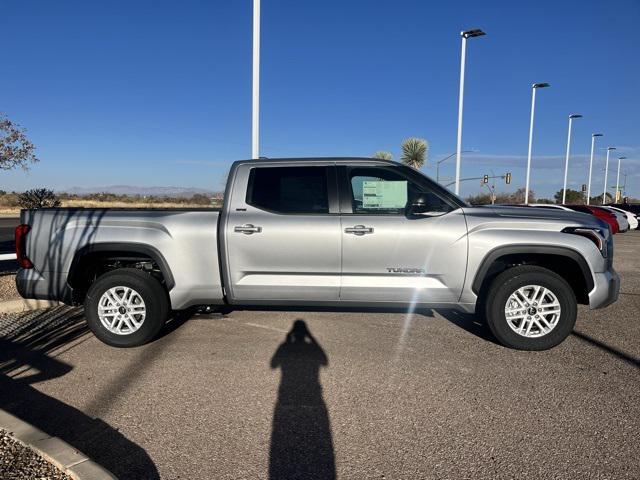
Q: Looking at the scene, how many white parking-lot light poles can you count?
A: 7